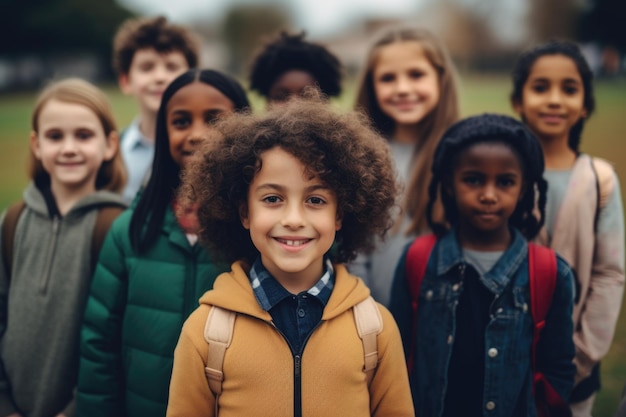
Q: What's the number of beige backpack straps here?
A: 2